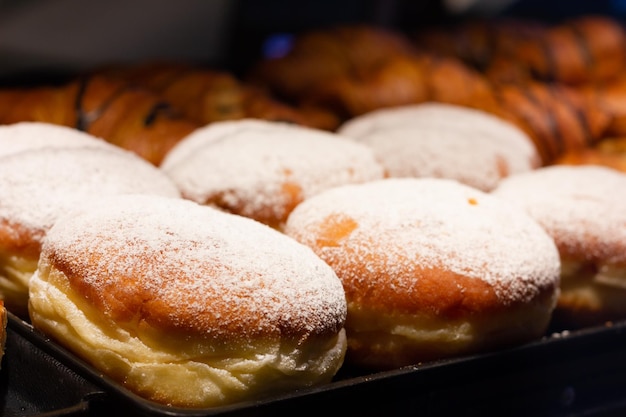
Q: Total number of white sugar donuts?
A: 6